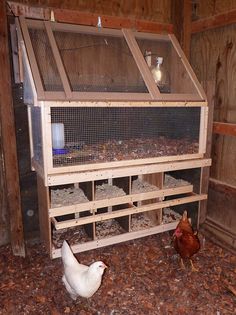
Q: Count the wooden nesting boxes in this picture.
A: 8